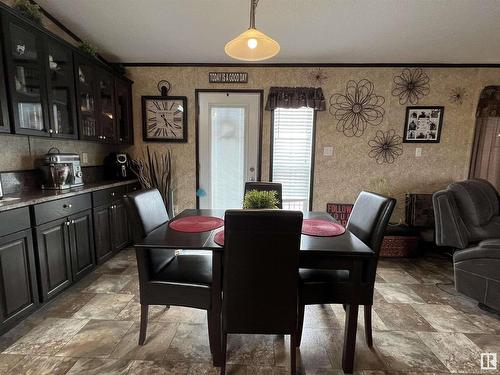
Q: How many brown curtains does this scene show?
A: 2